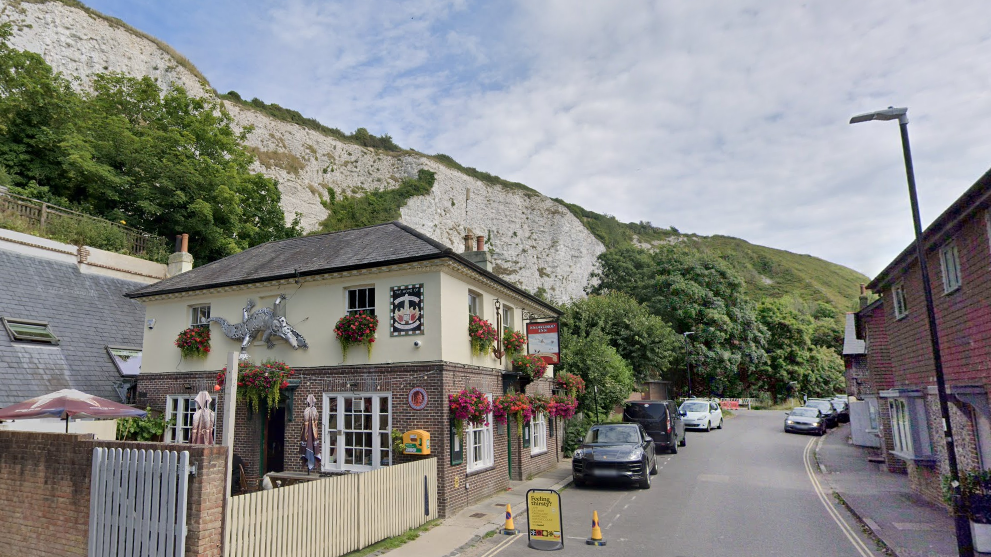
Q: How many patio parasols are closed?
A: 2